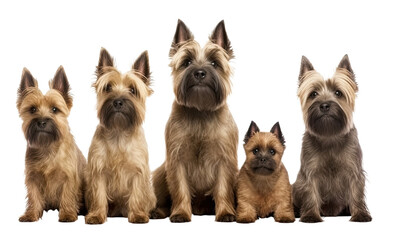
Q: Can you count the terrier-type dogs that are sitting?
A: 5